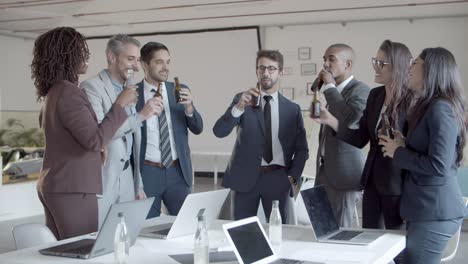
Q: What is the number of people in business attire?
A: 7